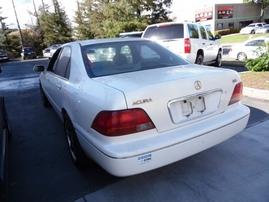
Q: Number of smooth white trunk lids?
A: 1